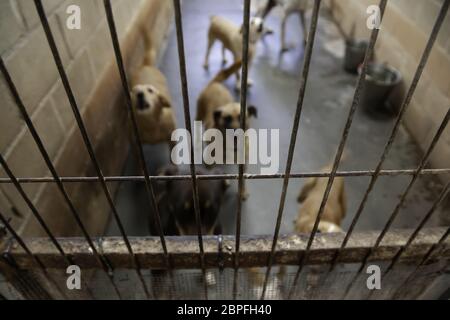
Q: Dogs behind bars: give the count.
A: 6